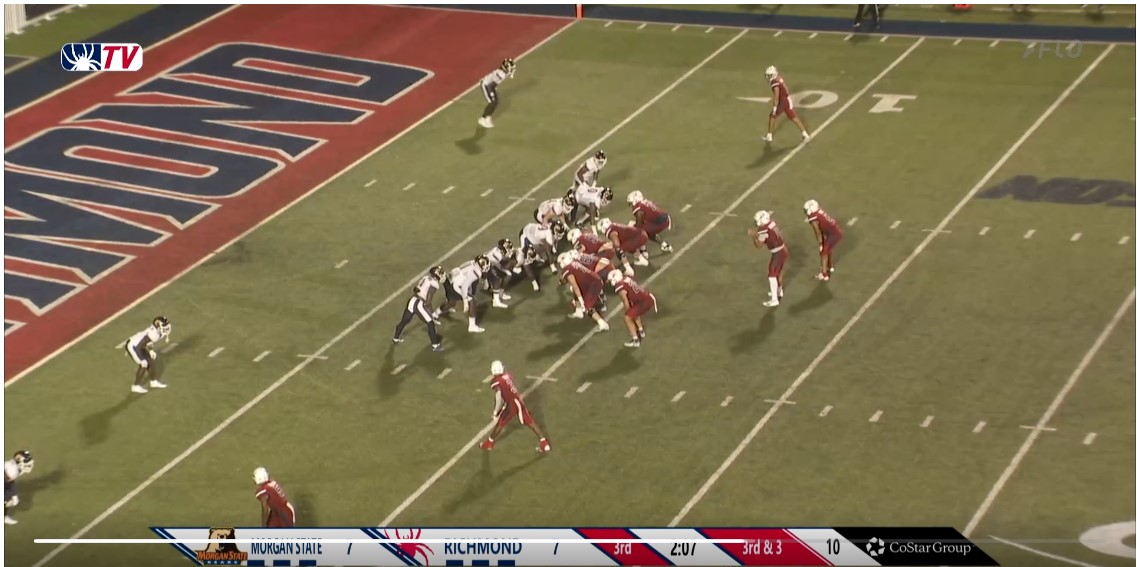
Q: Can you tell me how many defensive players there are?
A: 11